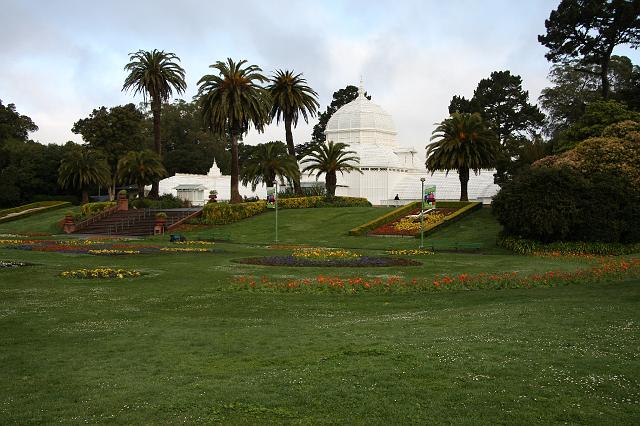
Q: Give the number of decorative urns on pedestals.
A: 4